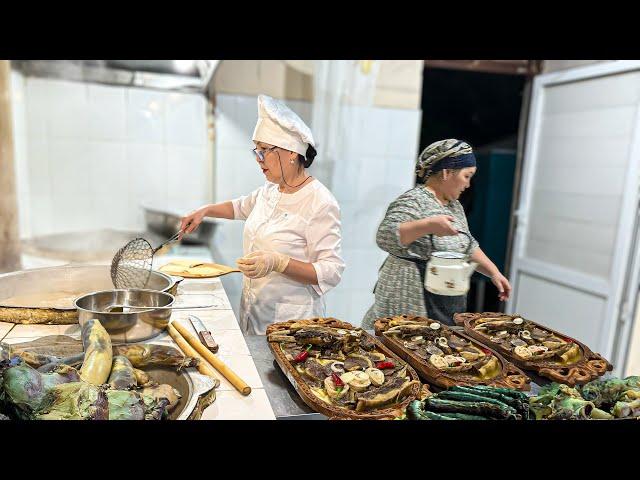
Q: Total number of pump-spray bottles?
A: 0